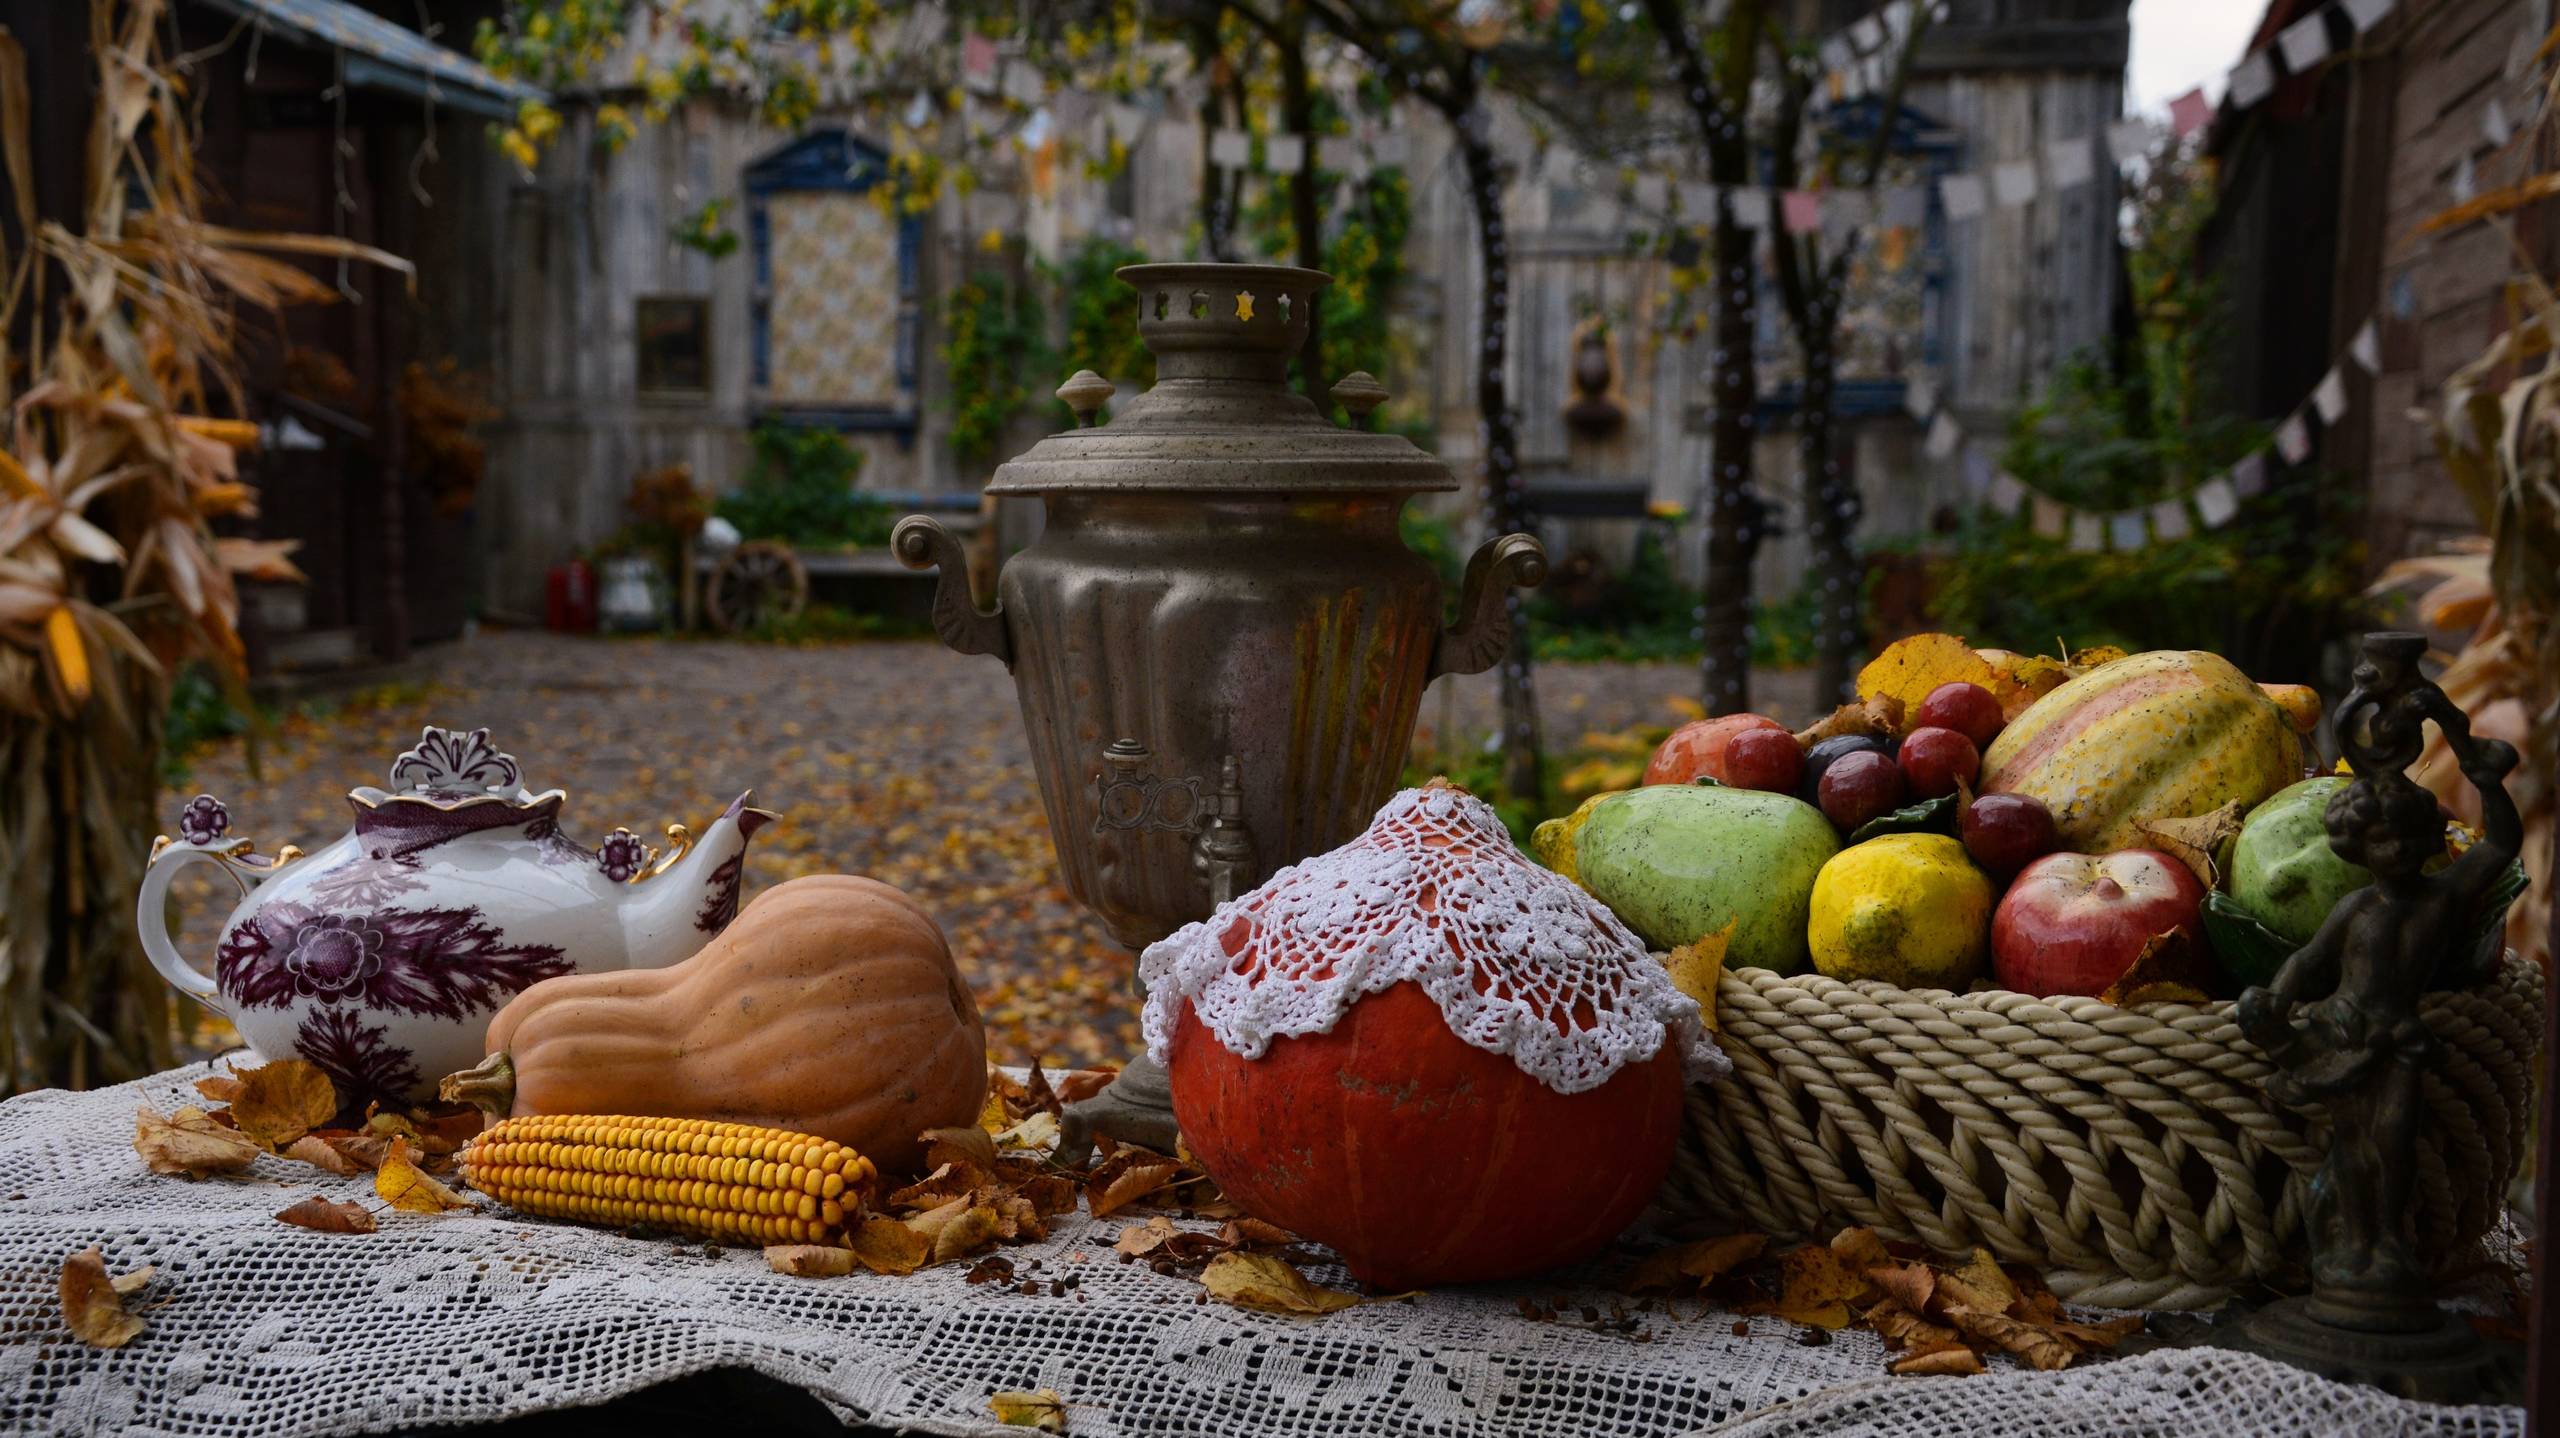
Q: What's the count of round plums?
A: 5